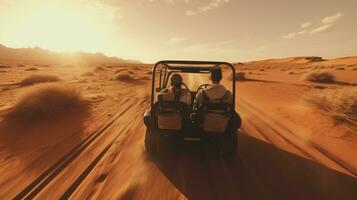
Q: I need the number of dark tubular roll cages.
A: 1